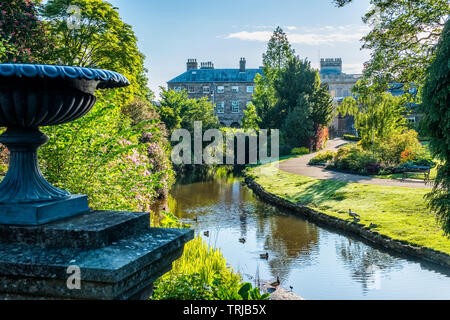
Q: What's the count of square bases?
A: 3